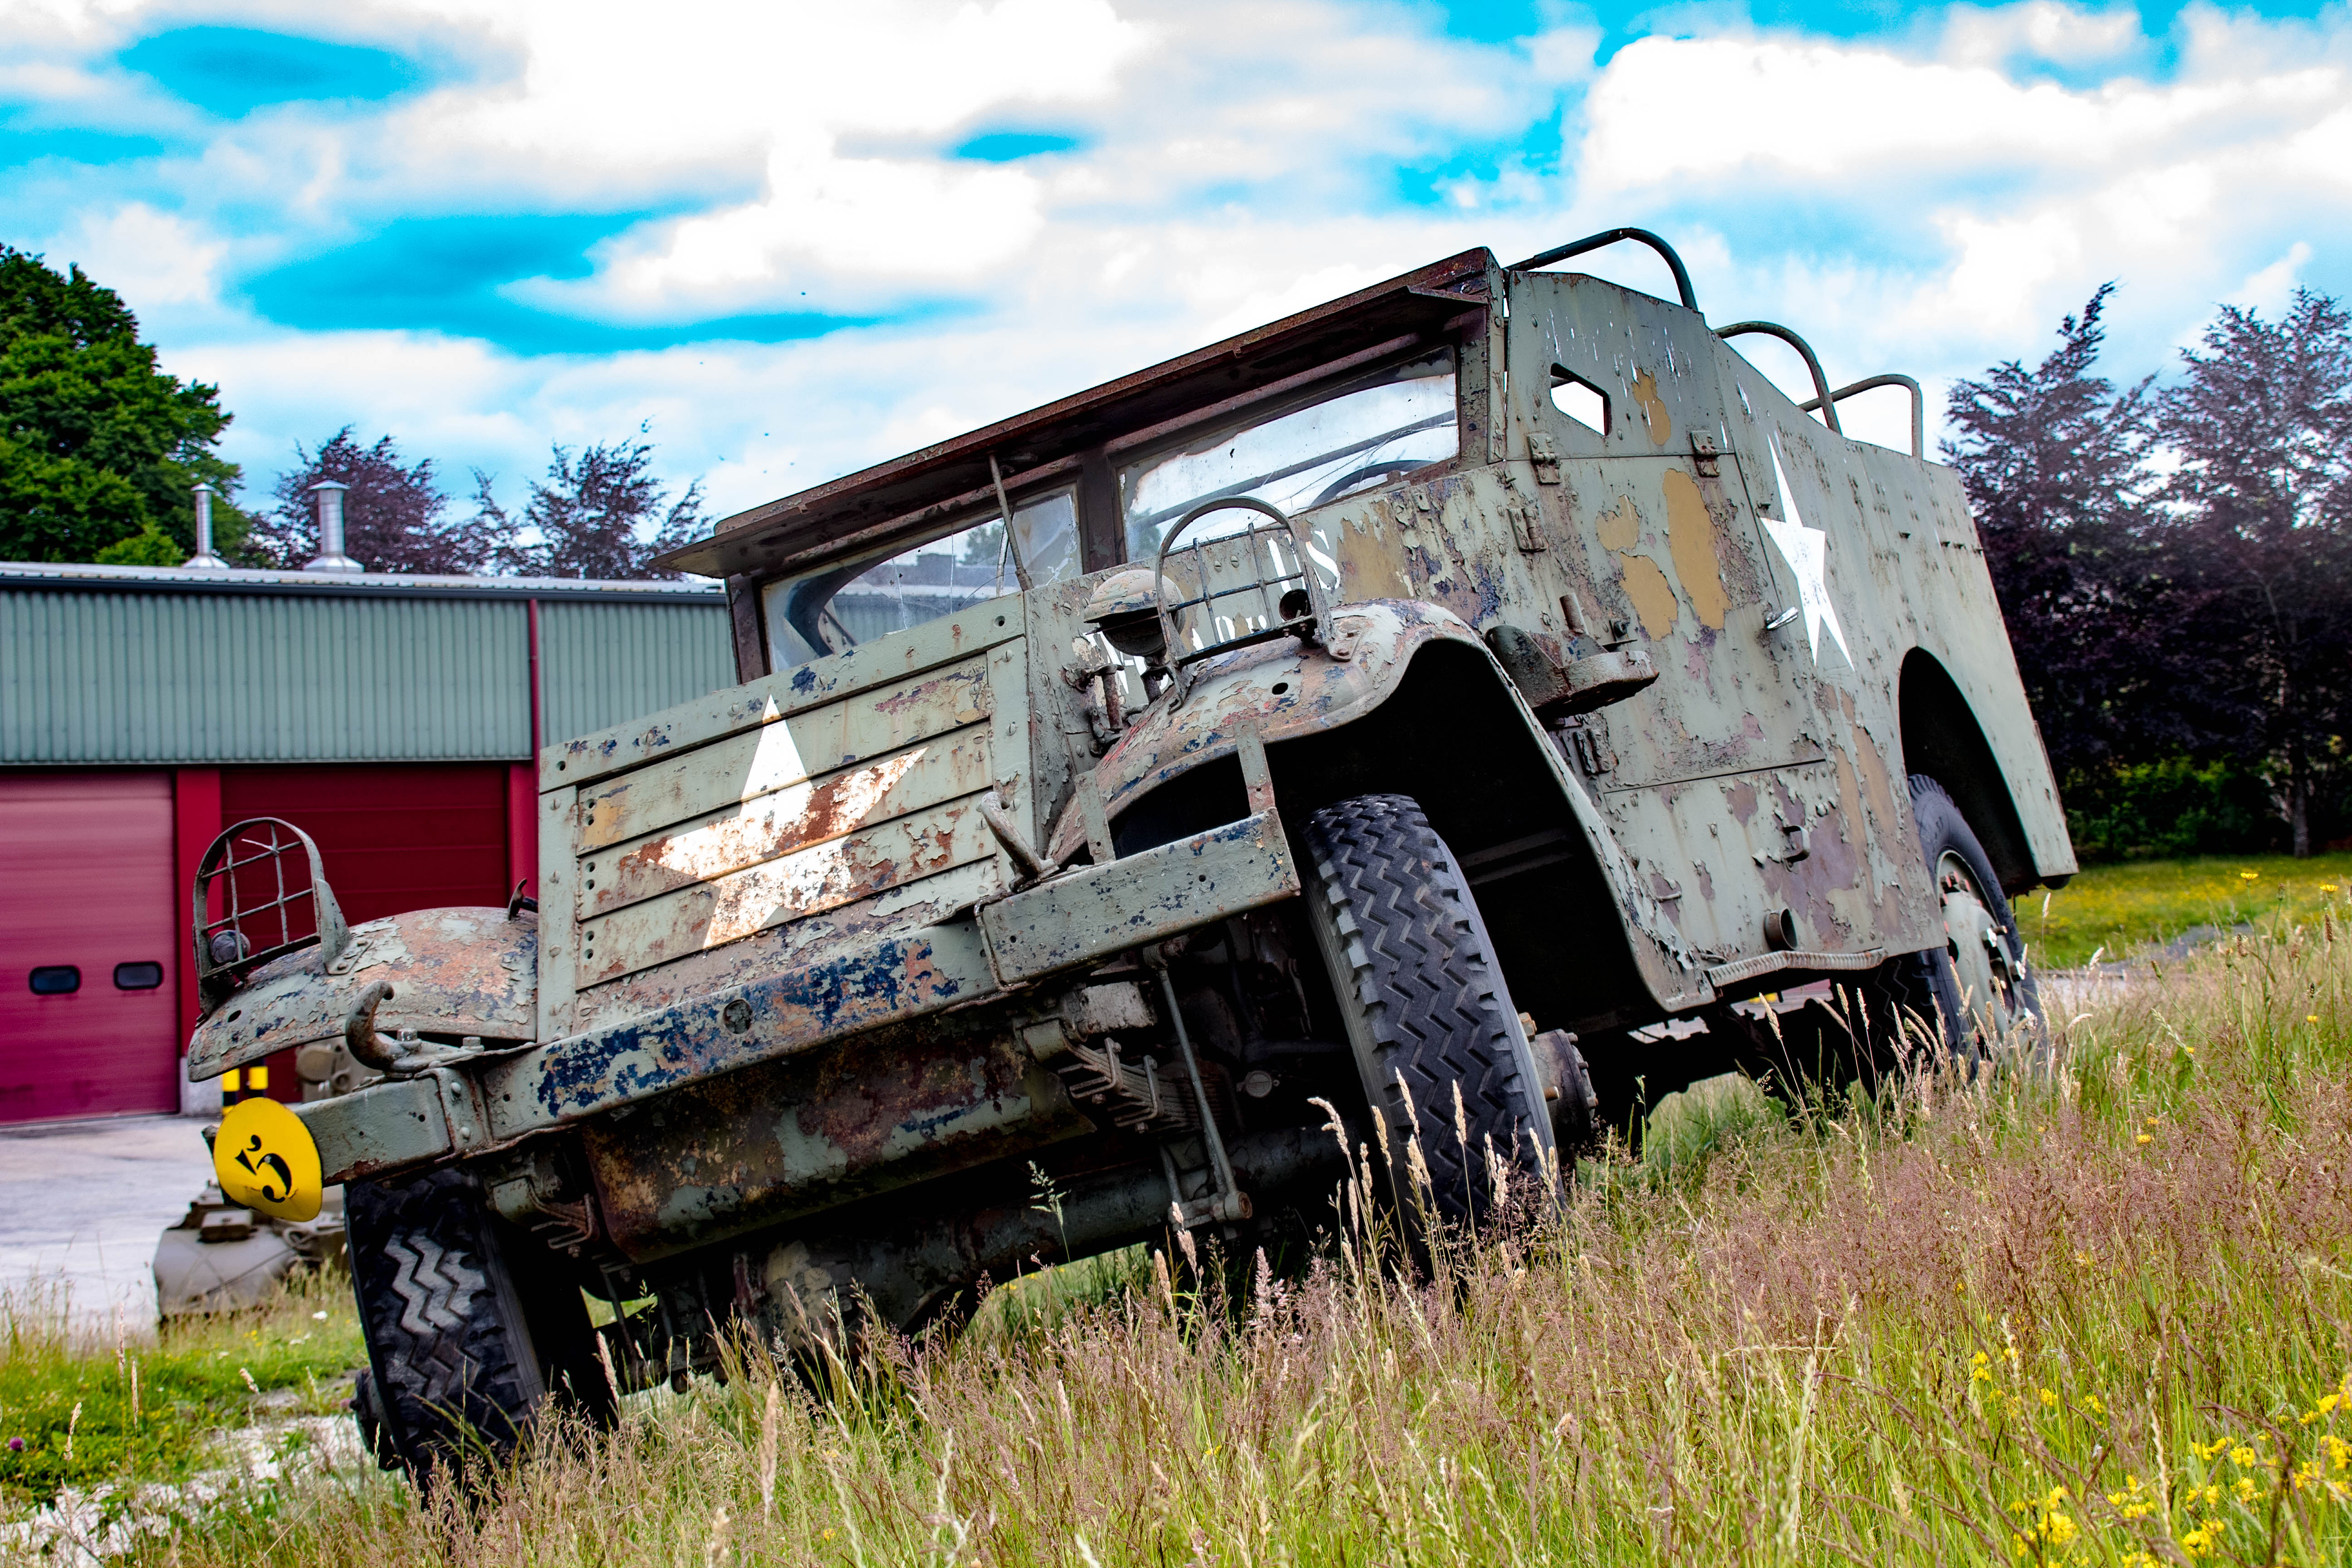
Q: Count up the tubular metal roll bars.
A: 3